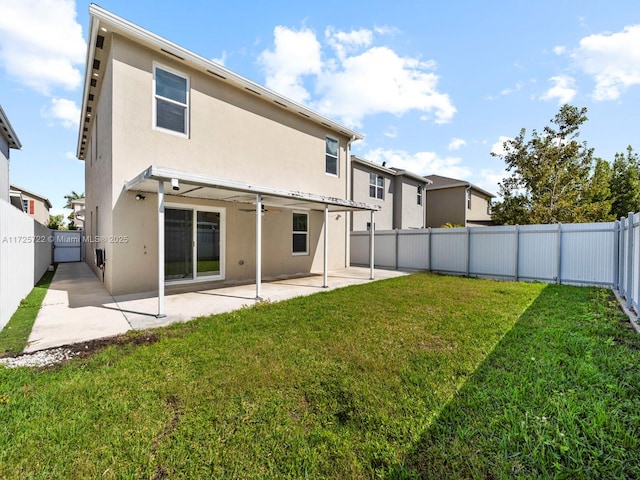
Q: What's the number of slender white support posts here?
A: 4